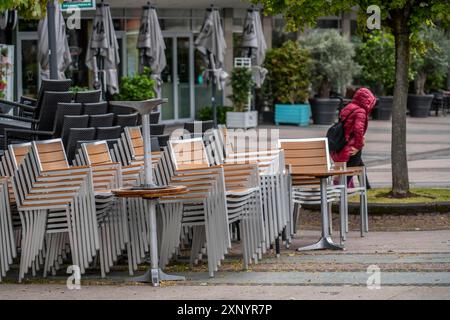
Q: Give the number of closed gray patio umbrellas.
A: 5